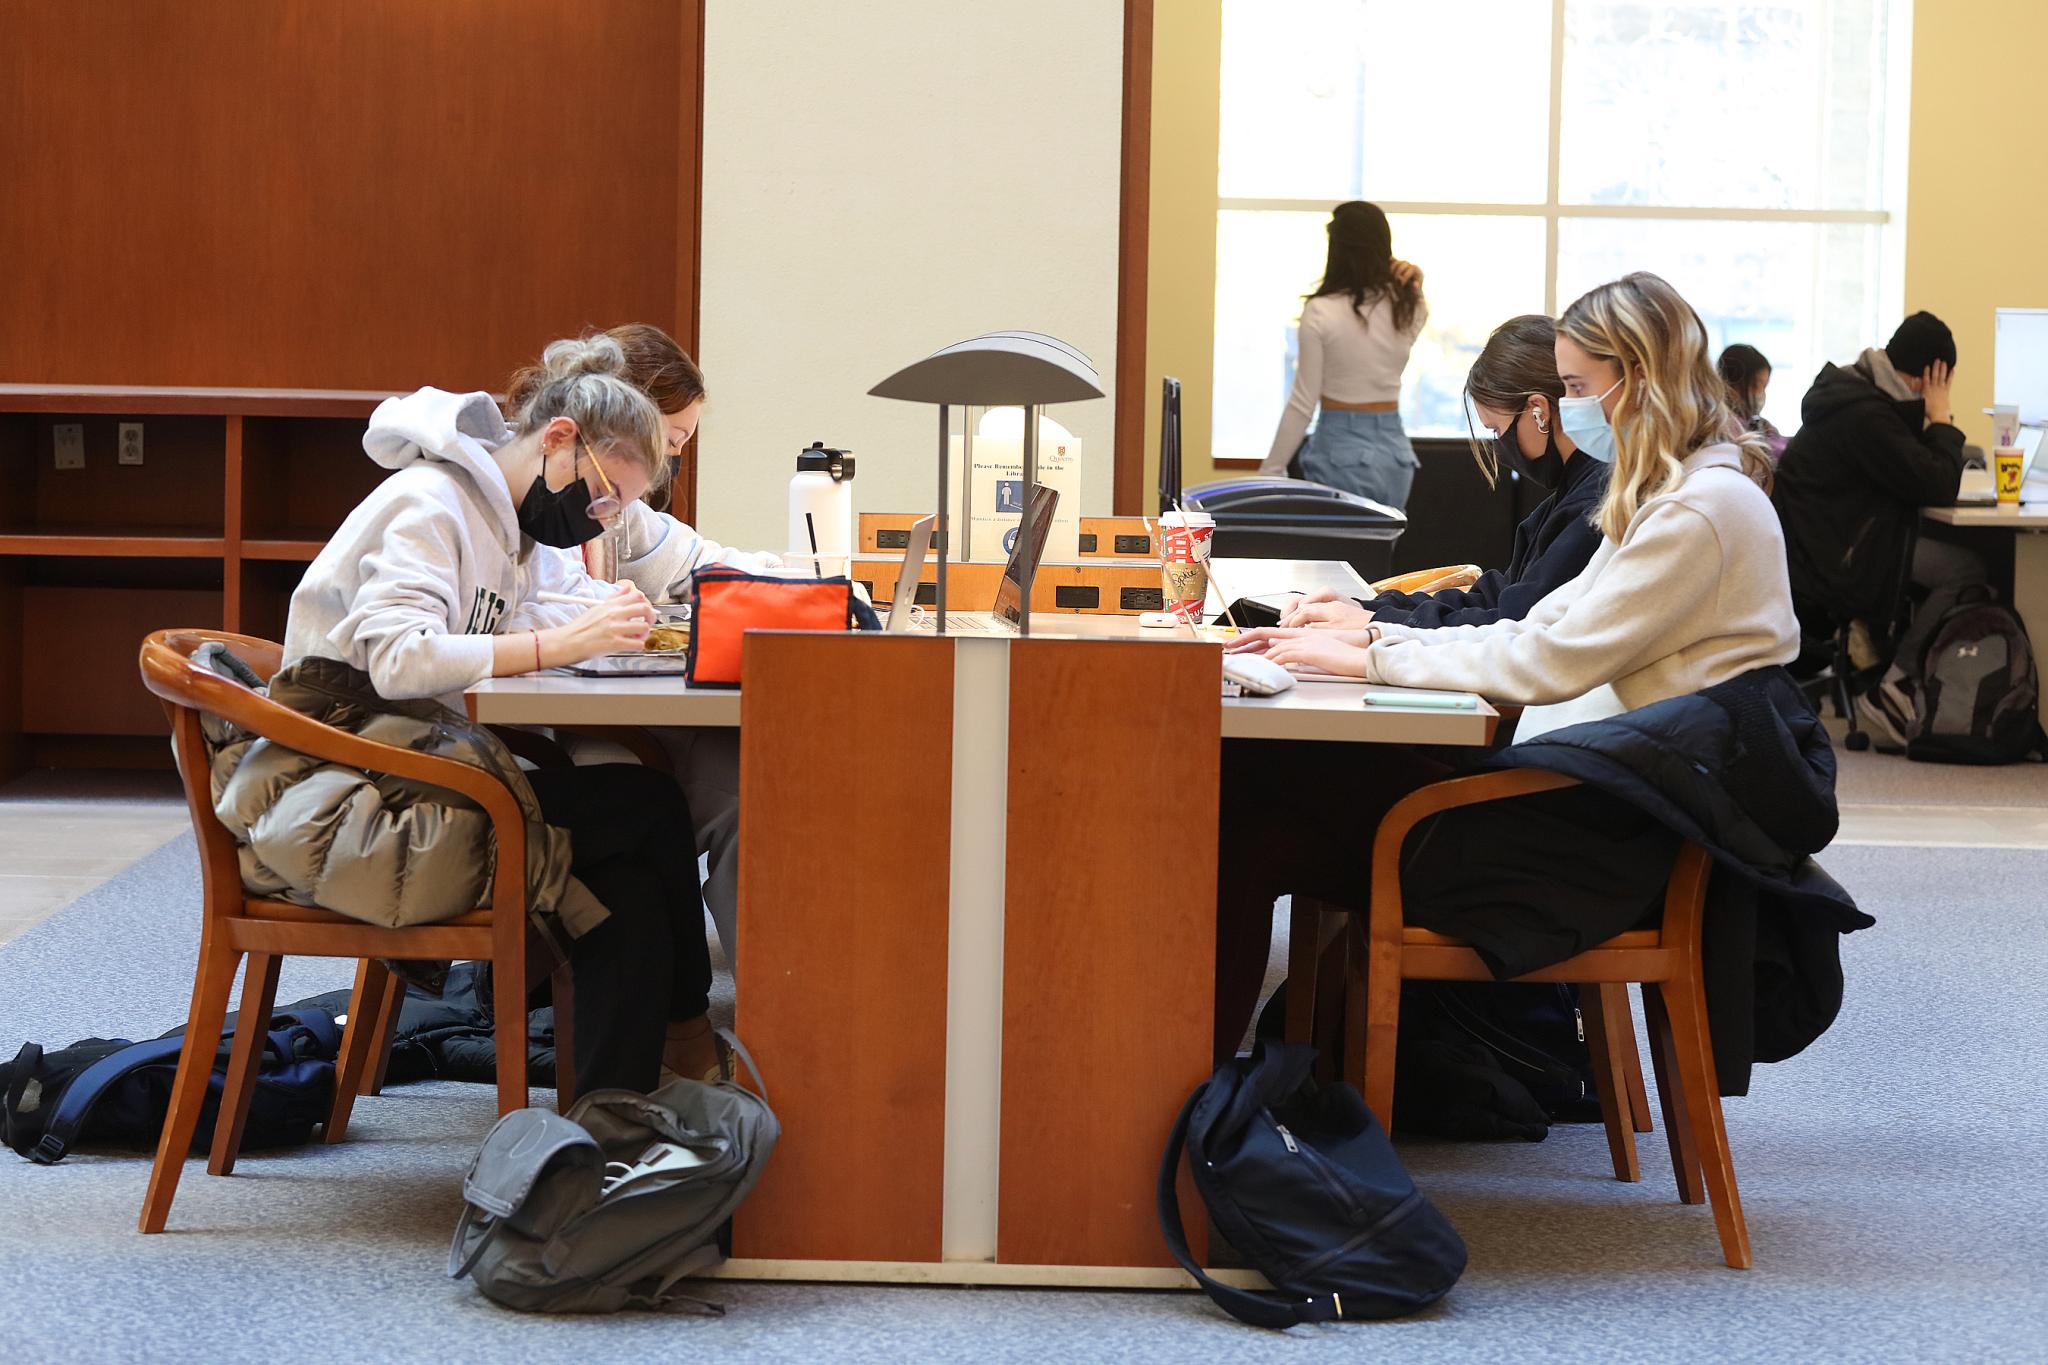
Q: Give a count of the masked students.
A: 5